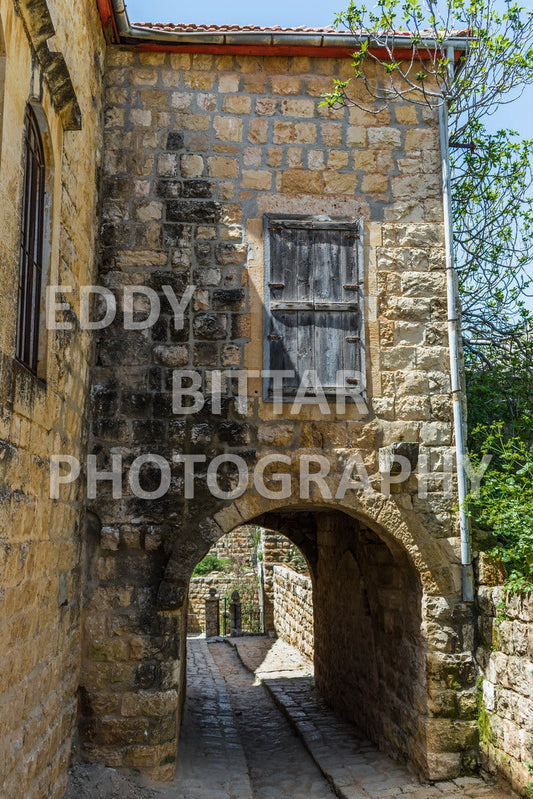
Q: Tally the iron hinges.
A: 7